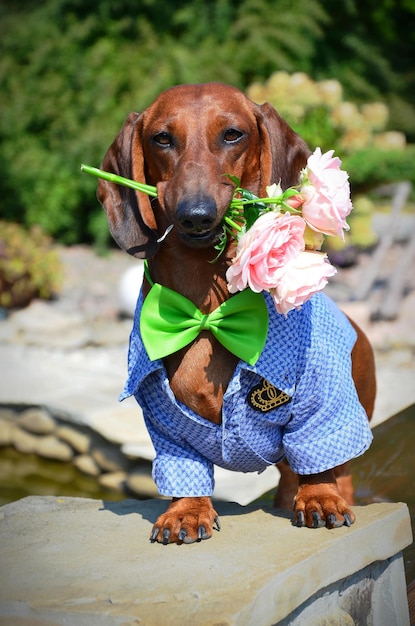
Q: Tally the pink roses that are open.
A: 3